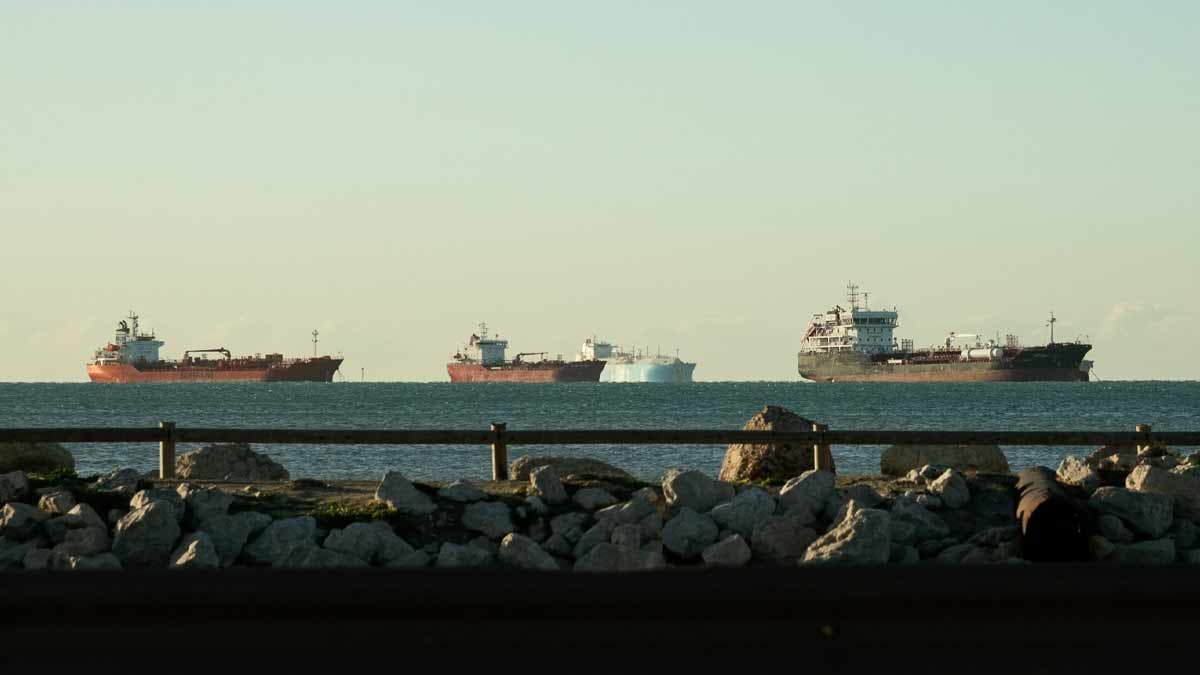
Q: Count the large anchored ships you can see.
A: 4